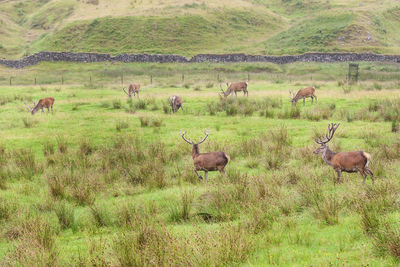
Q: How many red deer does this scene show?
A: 7